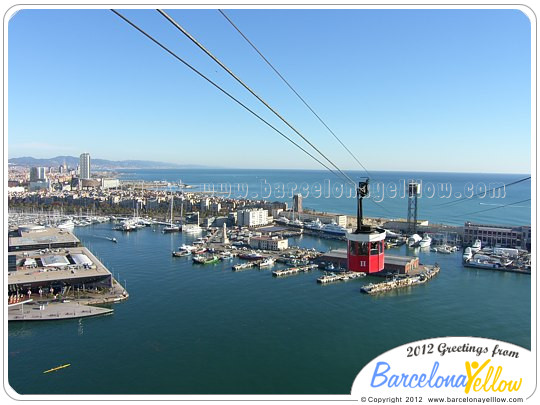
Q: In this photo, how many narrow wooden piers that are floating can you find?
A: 4